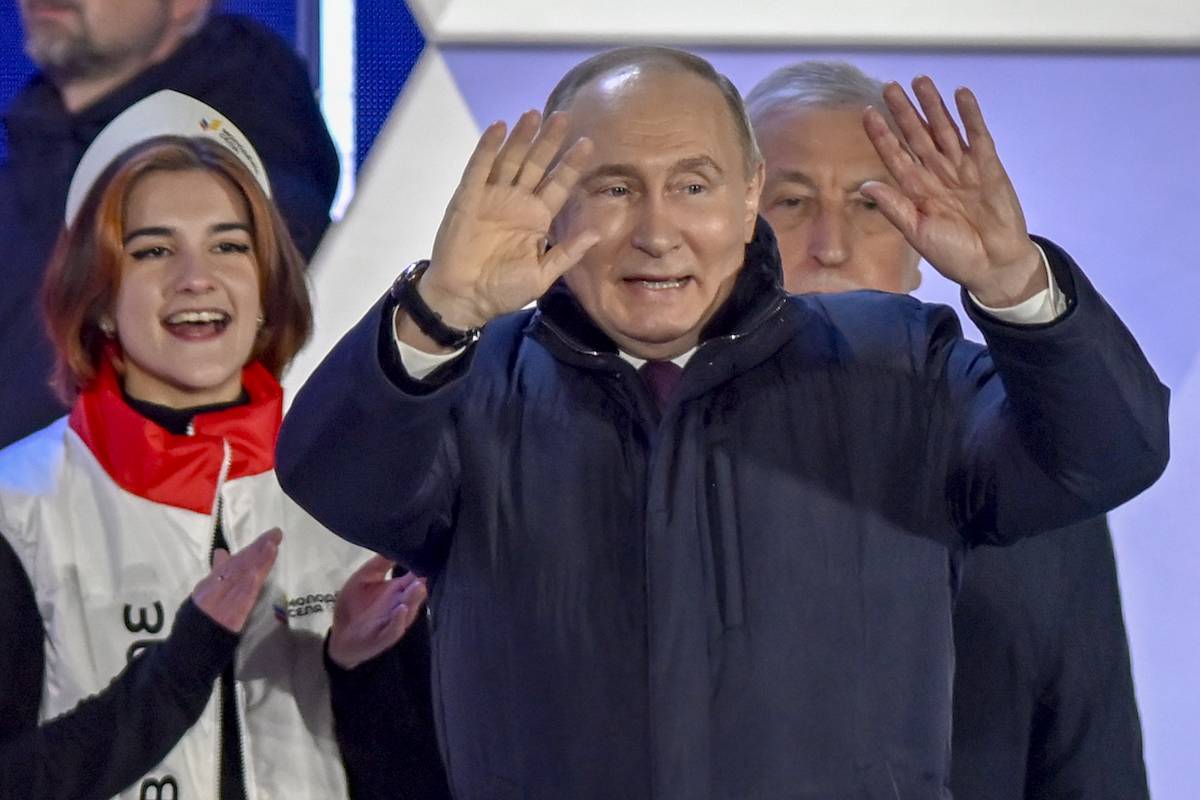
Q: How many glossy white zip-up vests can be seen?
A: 1